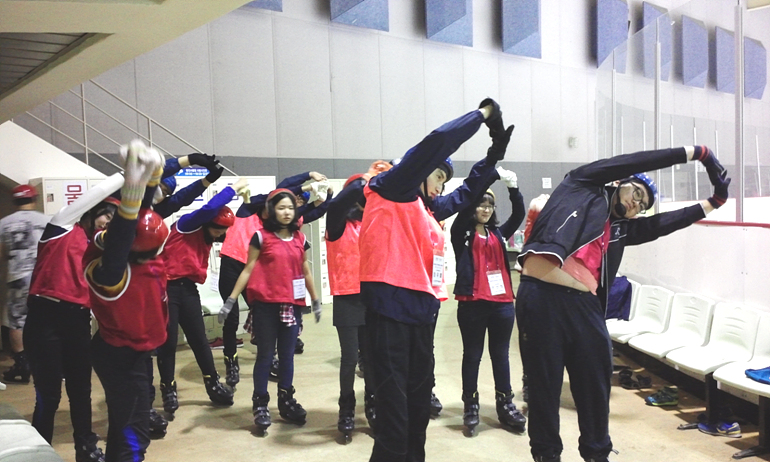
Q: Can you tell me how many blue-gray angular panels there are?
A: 9